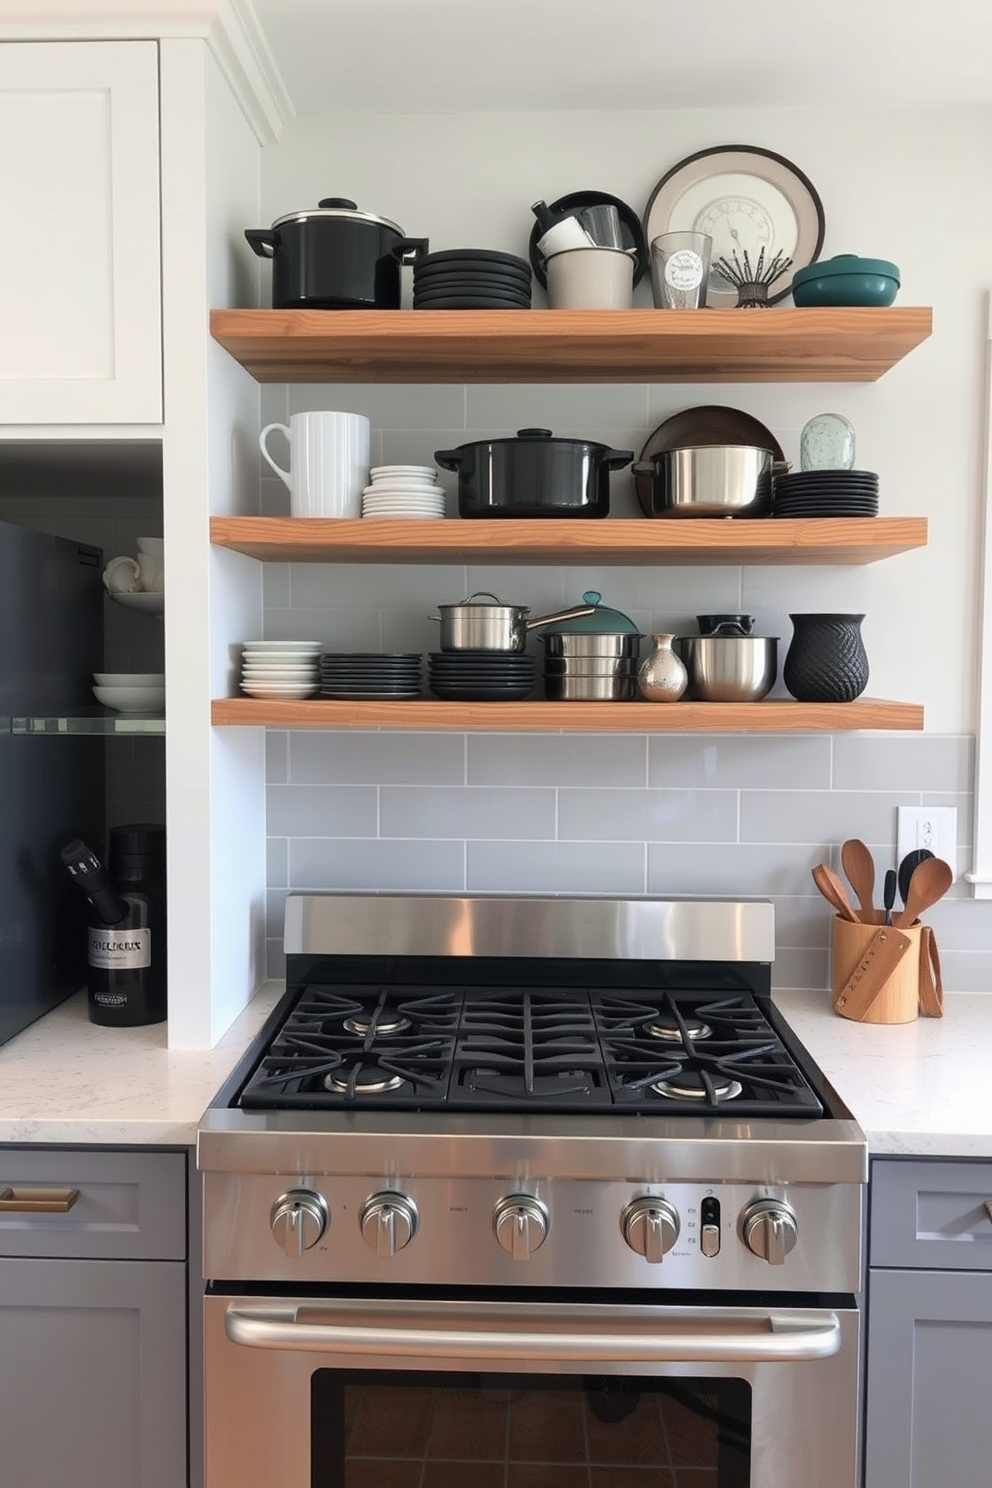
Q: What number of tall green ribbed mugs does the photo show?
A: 0